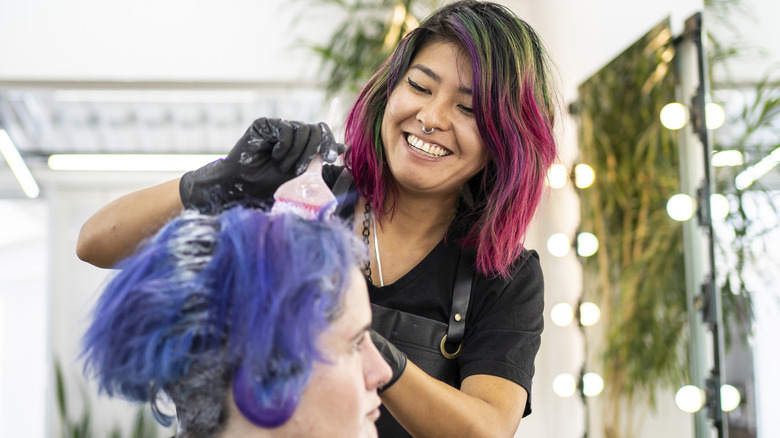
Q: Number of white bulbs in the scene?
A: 14